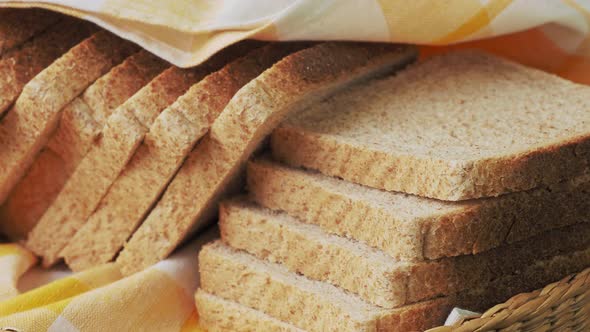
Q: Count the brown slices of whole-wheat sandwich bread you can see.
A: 12